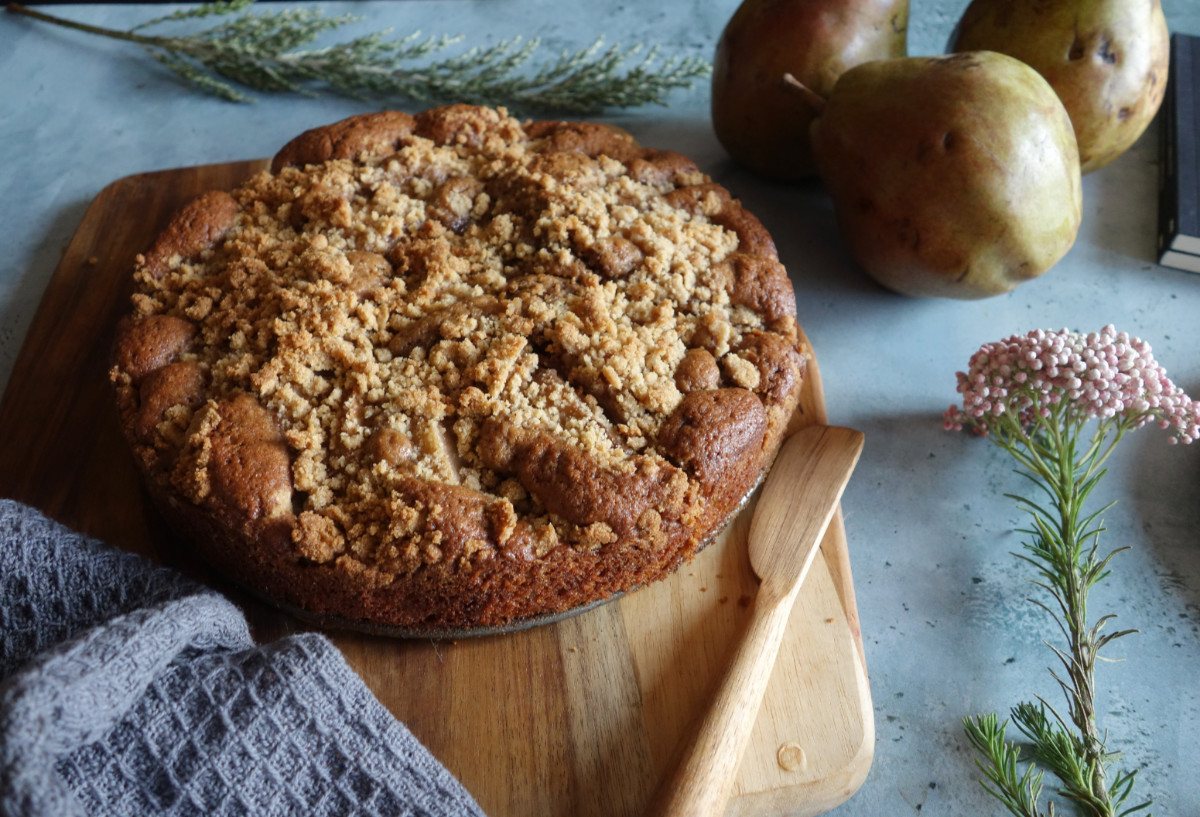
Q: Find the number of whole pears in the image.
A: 3